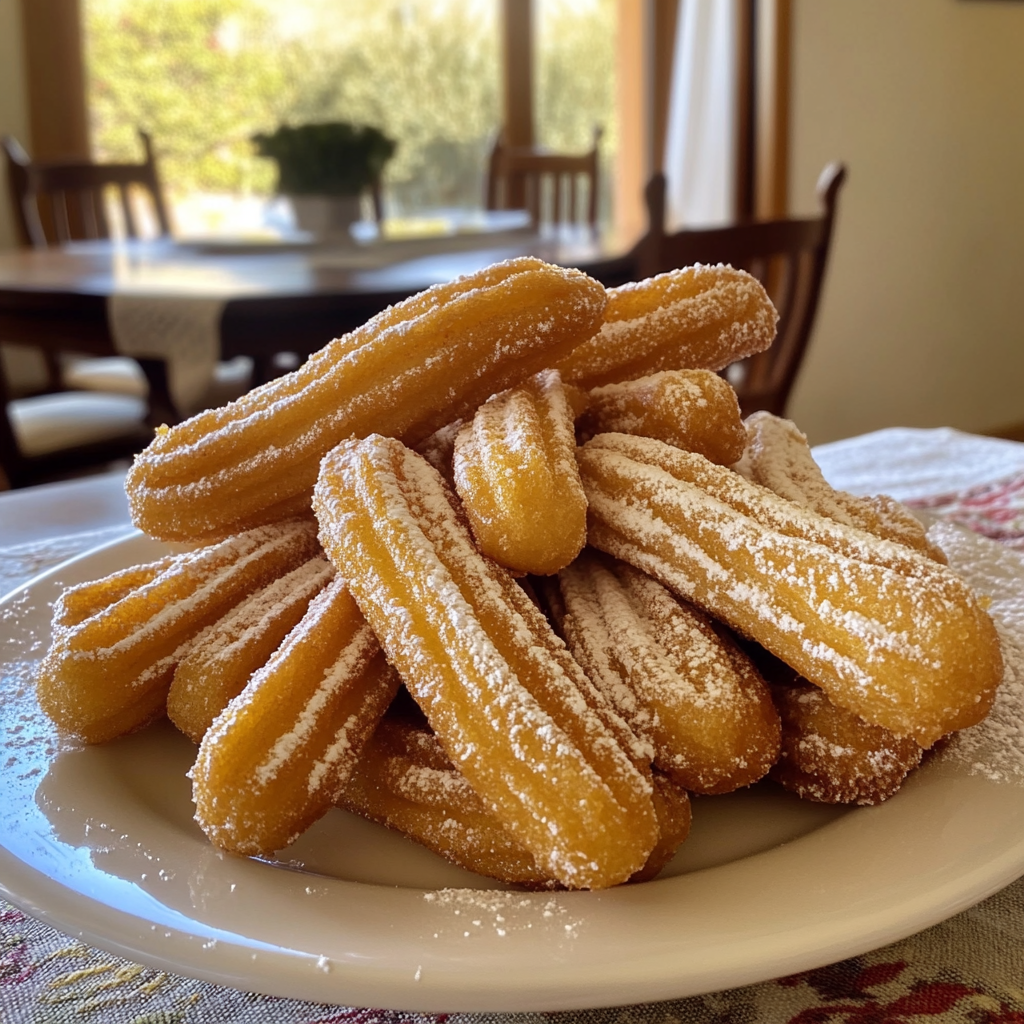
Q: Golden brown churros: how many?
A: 13